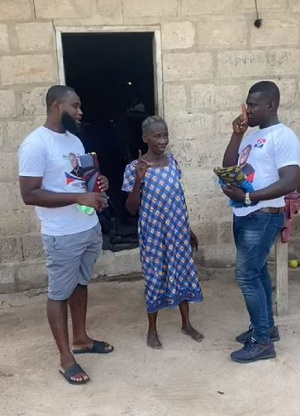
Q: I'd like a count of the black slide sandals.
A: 2